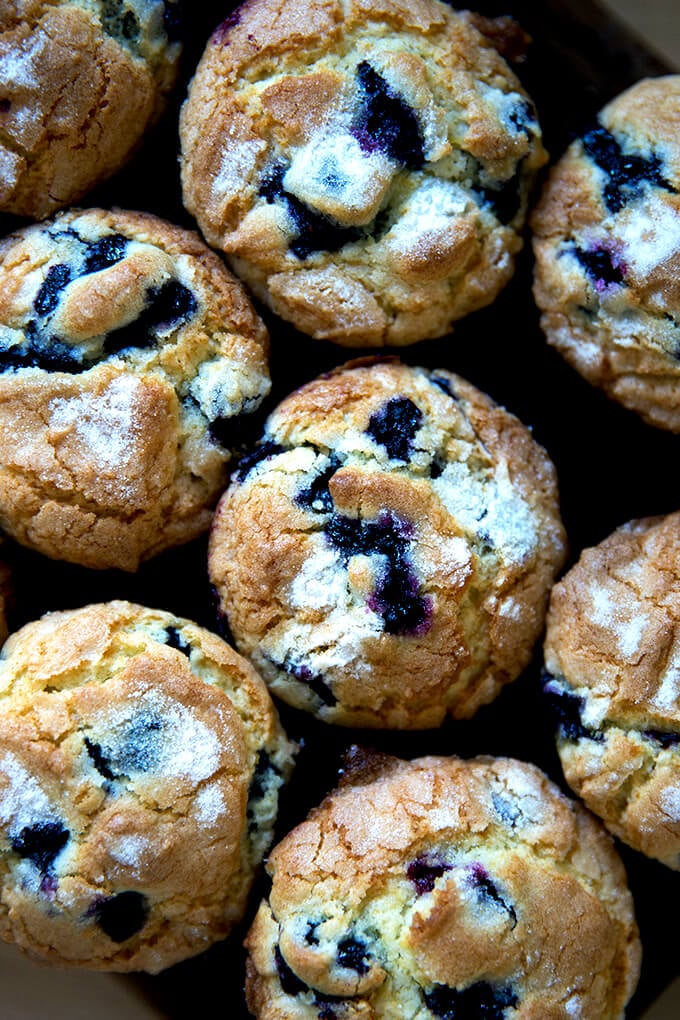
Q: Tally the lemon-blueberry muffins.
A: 8